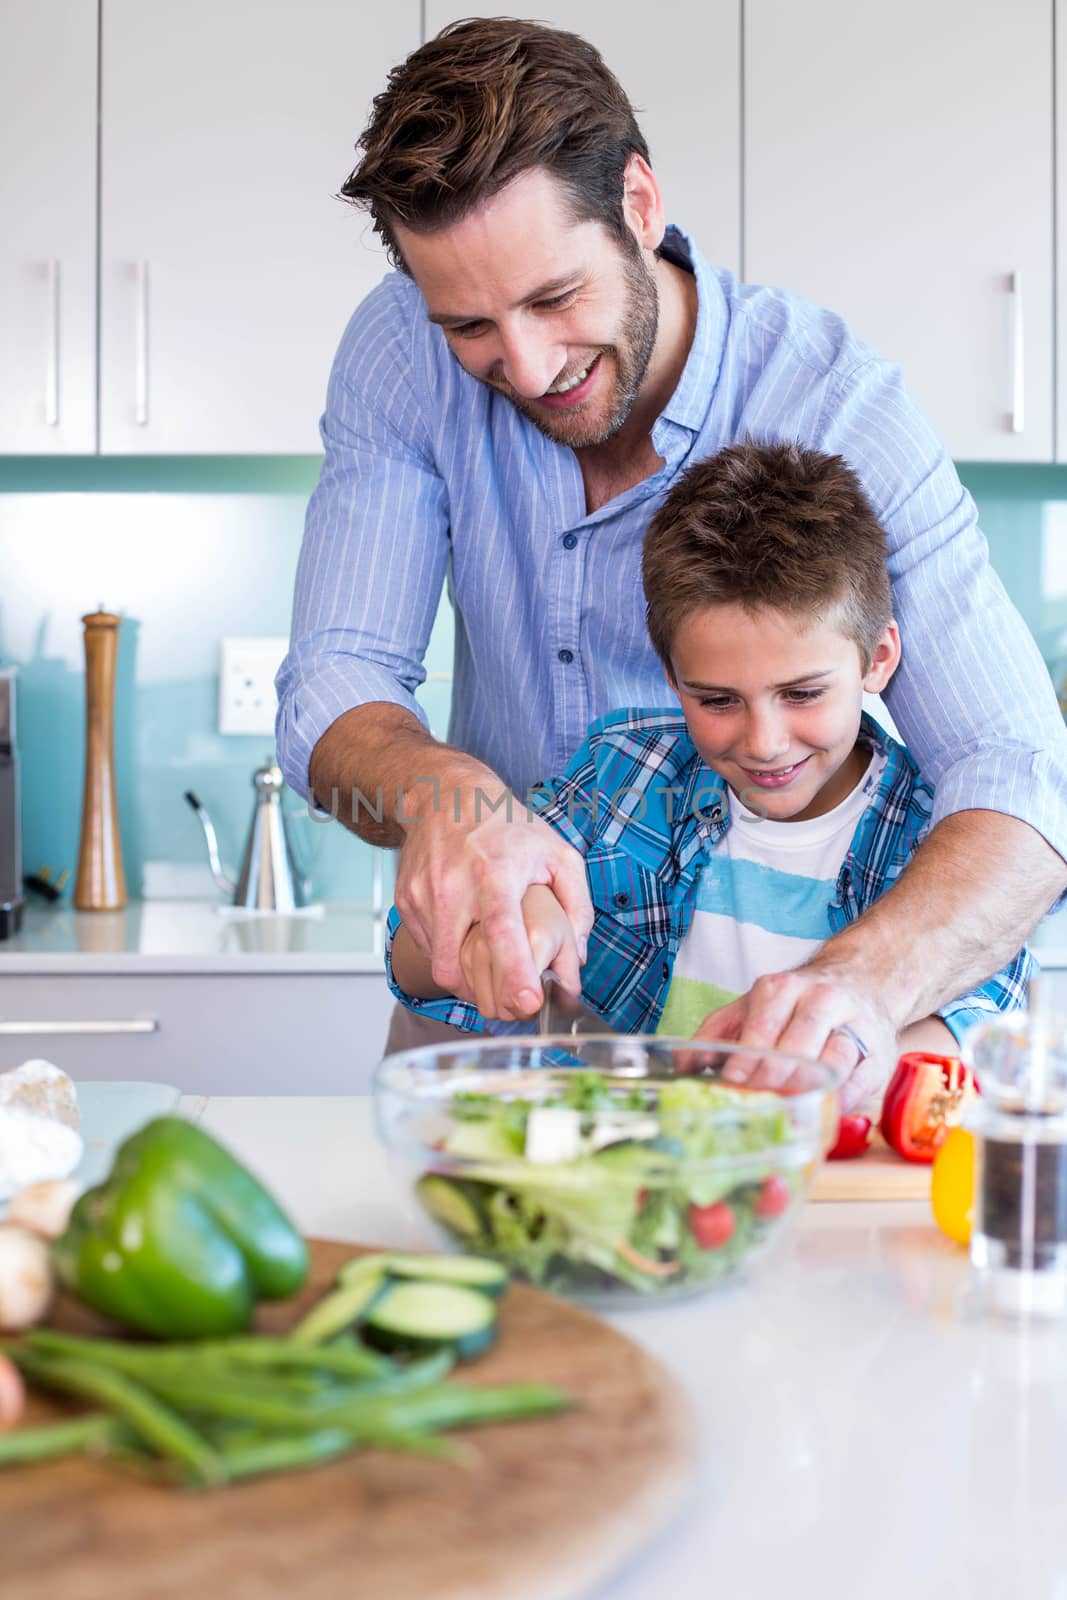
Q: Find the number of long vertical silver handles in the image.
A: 3